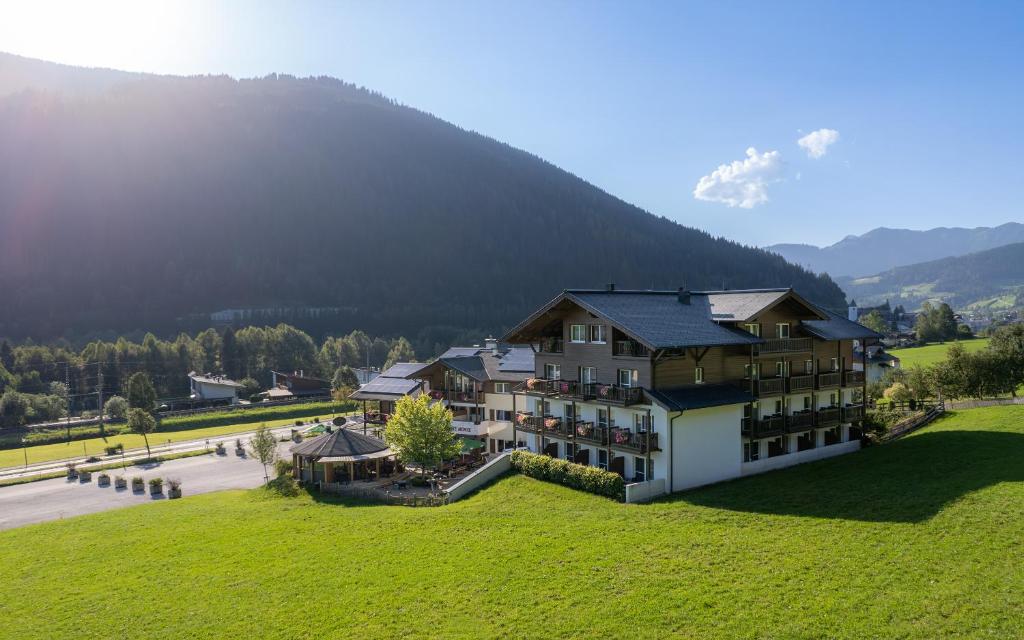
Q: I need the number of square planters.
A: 9